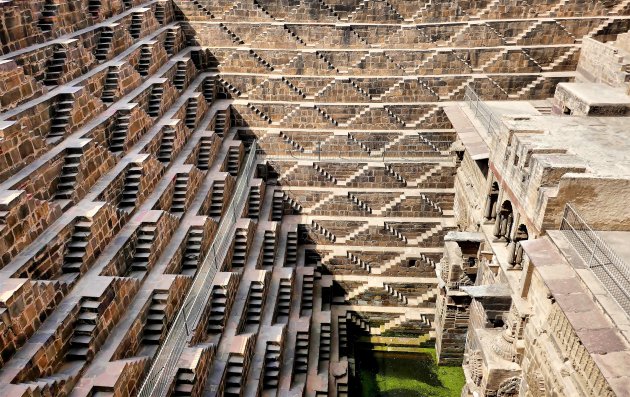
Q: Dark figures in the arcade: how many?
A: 3